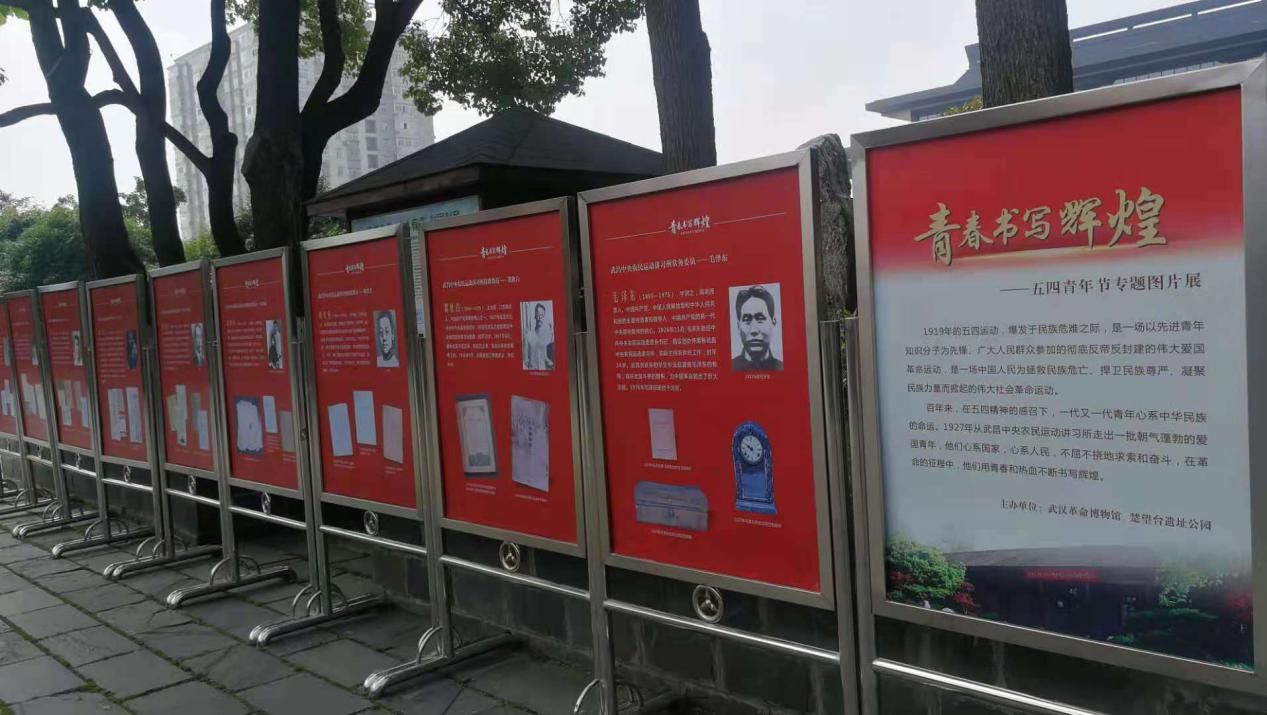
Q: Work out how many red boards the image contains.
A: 9